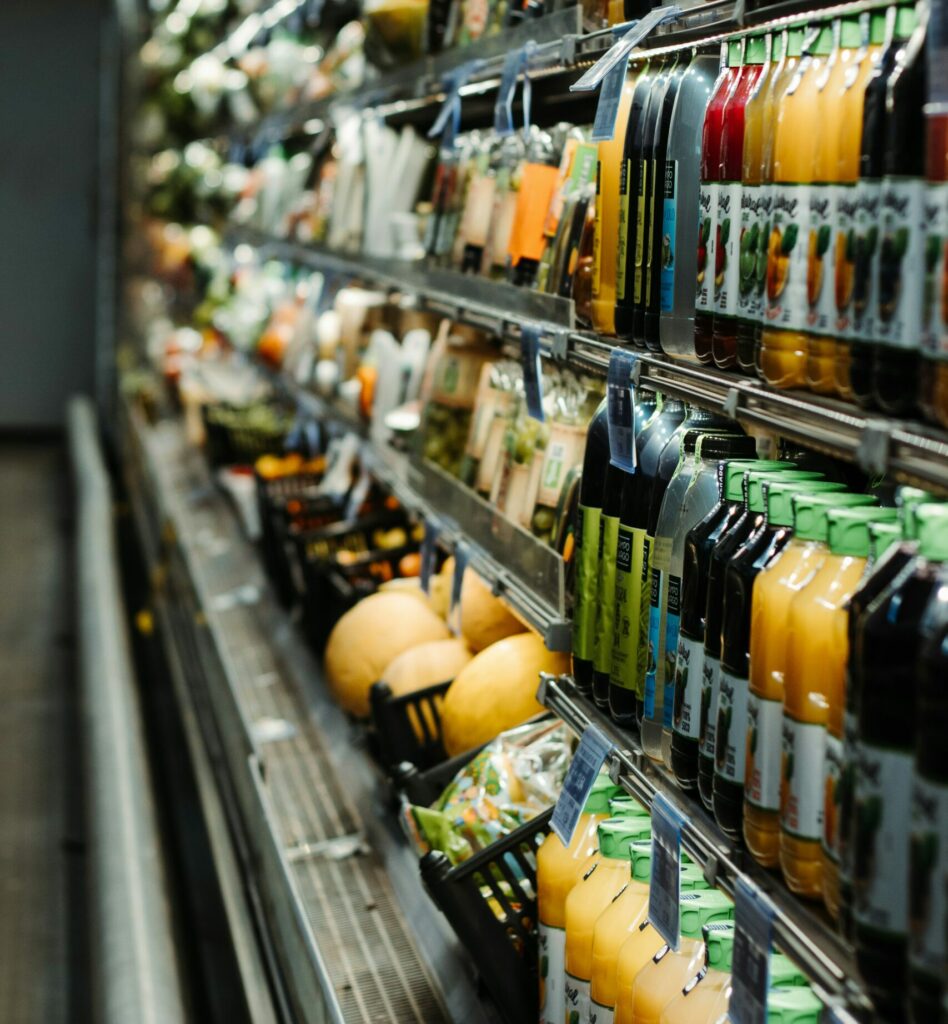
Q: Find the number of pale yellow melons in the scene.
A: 5